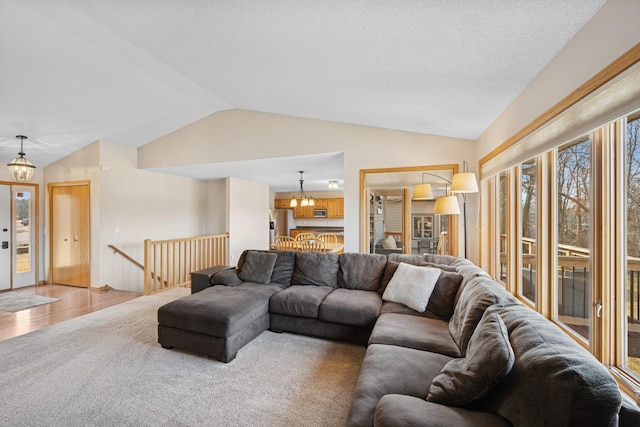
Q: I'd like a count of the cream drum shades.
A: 3